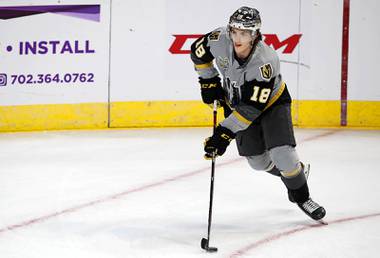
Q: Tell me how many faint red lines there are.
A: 2